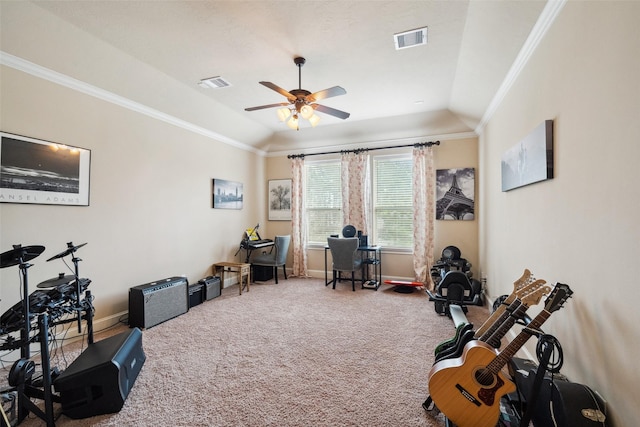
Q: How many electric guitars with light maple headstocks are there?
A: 3